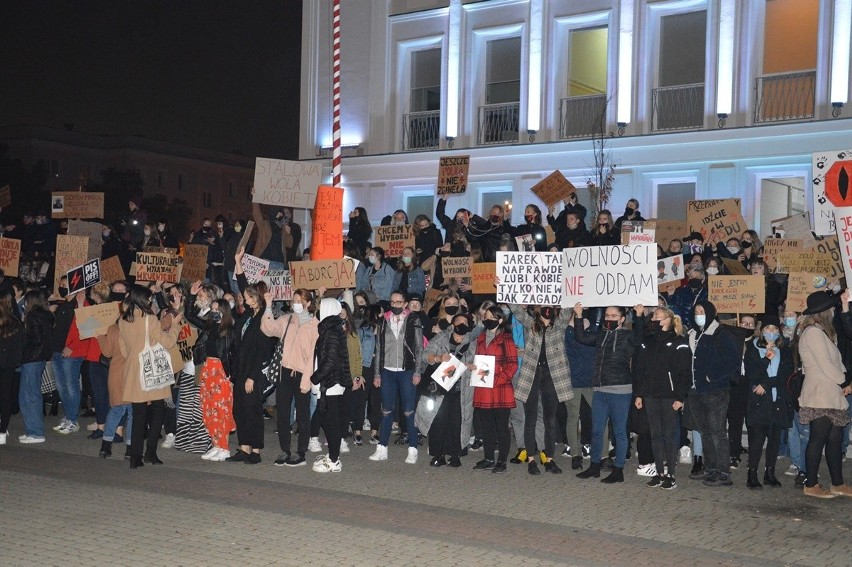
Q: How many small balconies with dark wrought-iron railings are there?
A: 5